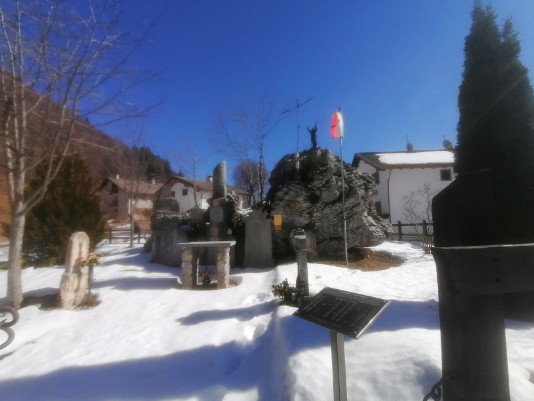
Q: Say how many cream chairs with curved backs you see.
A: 0